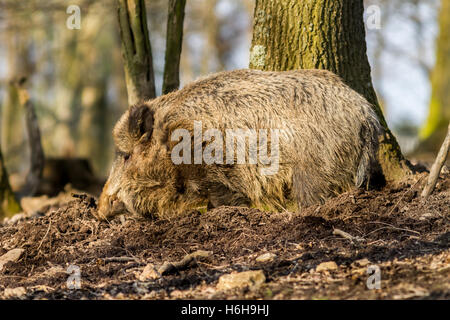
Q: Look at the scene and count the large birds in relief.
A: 0